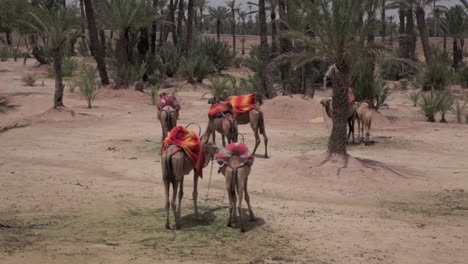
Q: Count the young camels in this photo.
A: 1